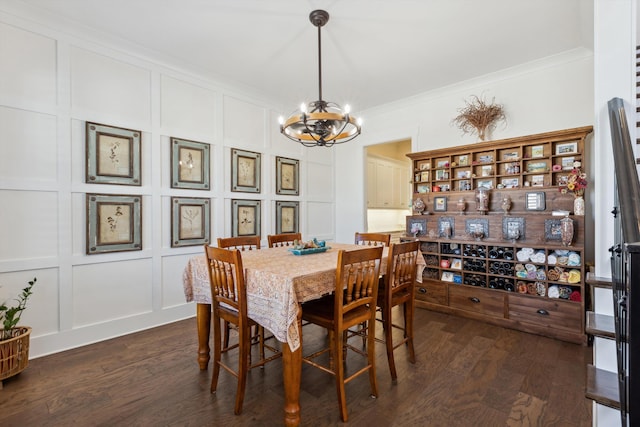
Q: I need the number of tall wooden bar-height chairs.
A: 6